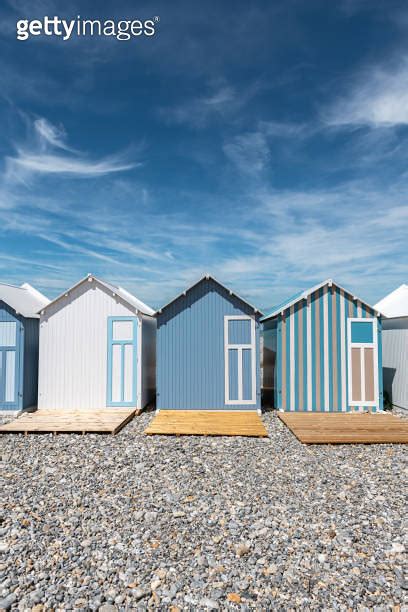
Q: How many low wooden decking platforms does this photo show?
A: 3